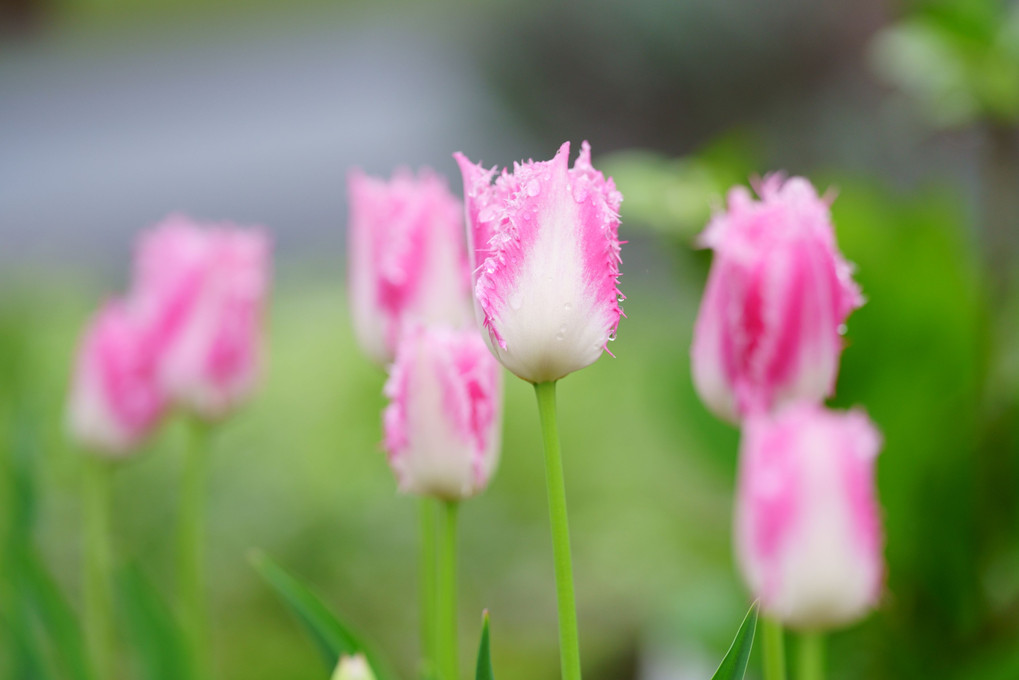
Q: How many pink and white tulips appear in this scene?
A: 7